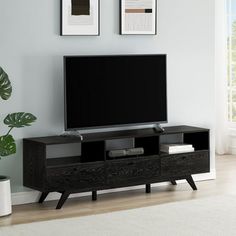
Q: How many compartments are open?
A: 3